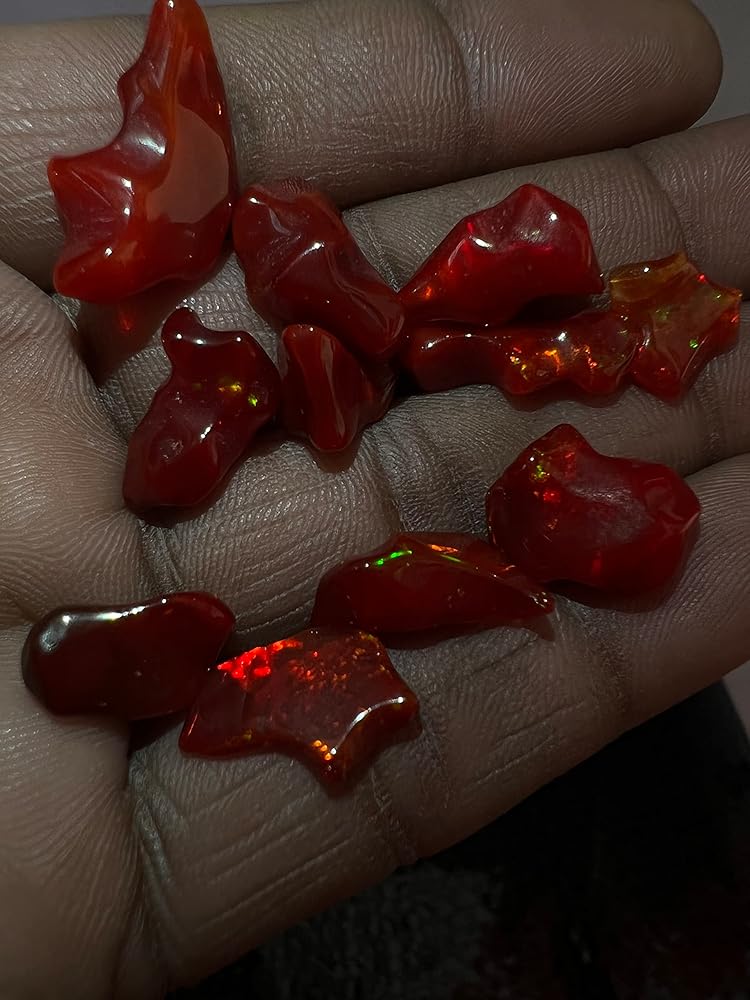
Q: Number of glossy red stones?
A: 11